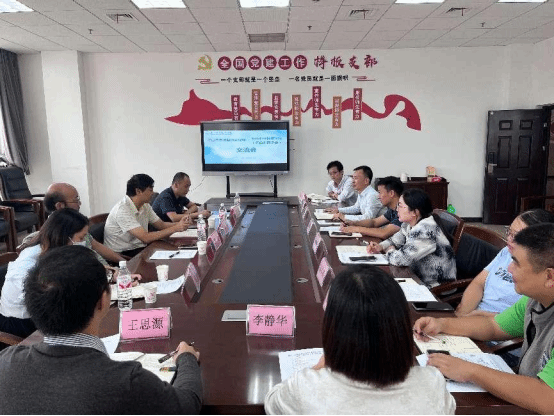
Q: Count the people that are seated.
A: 12